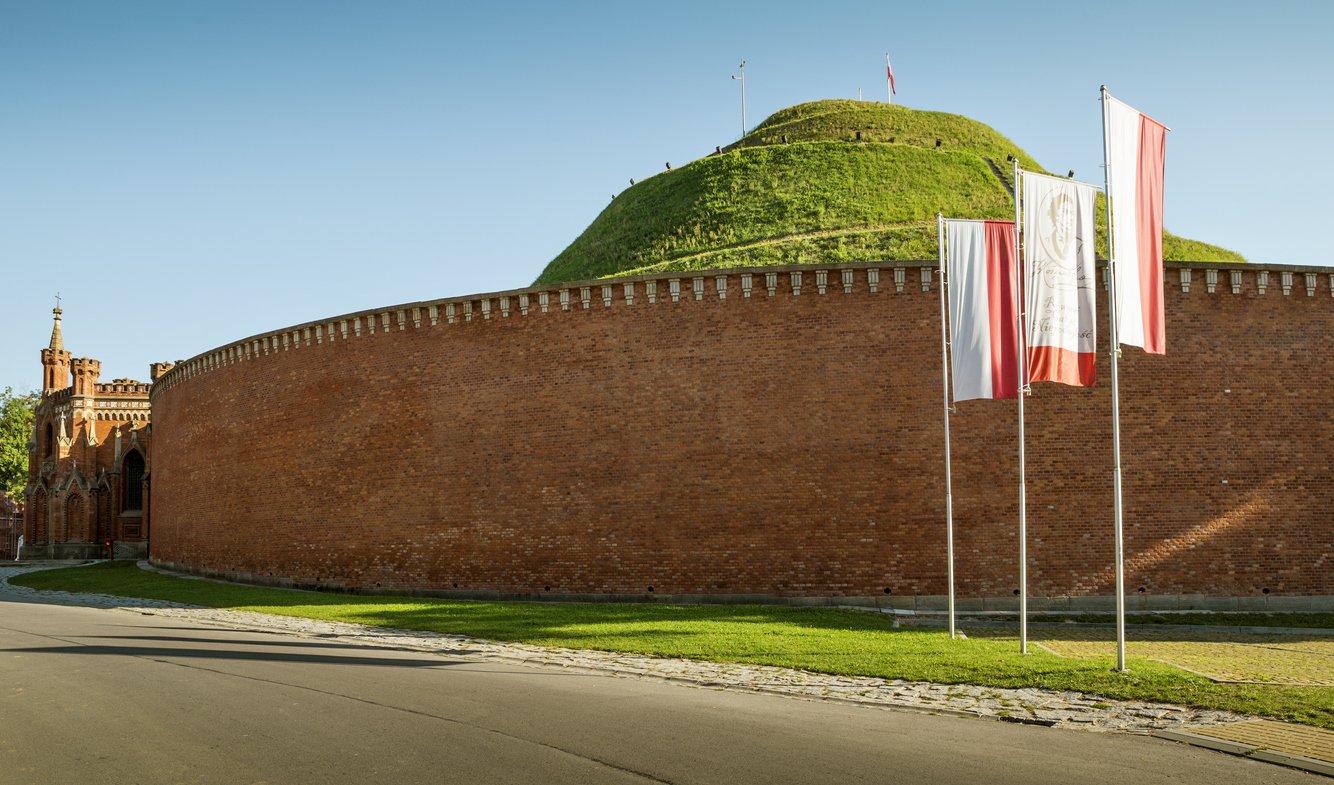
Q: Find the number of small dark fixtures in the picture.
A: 9